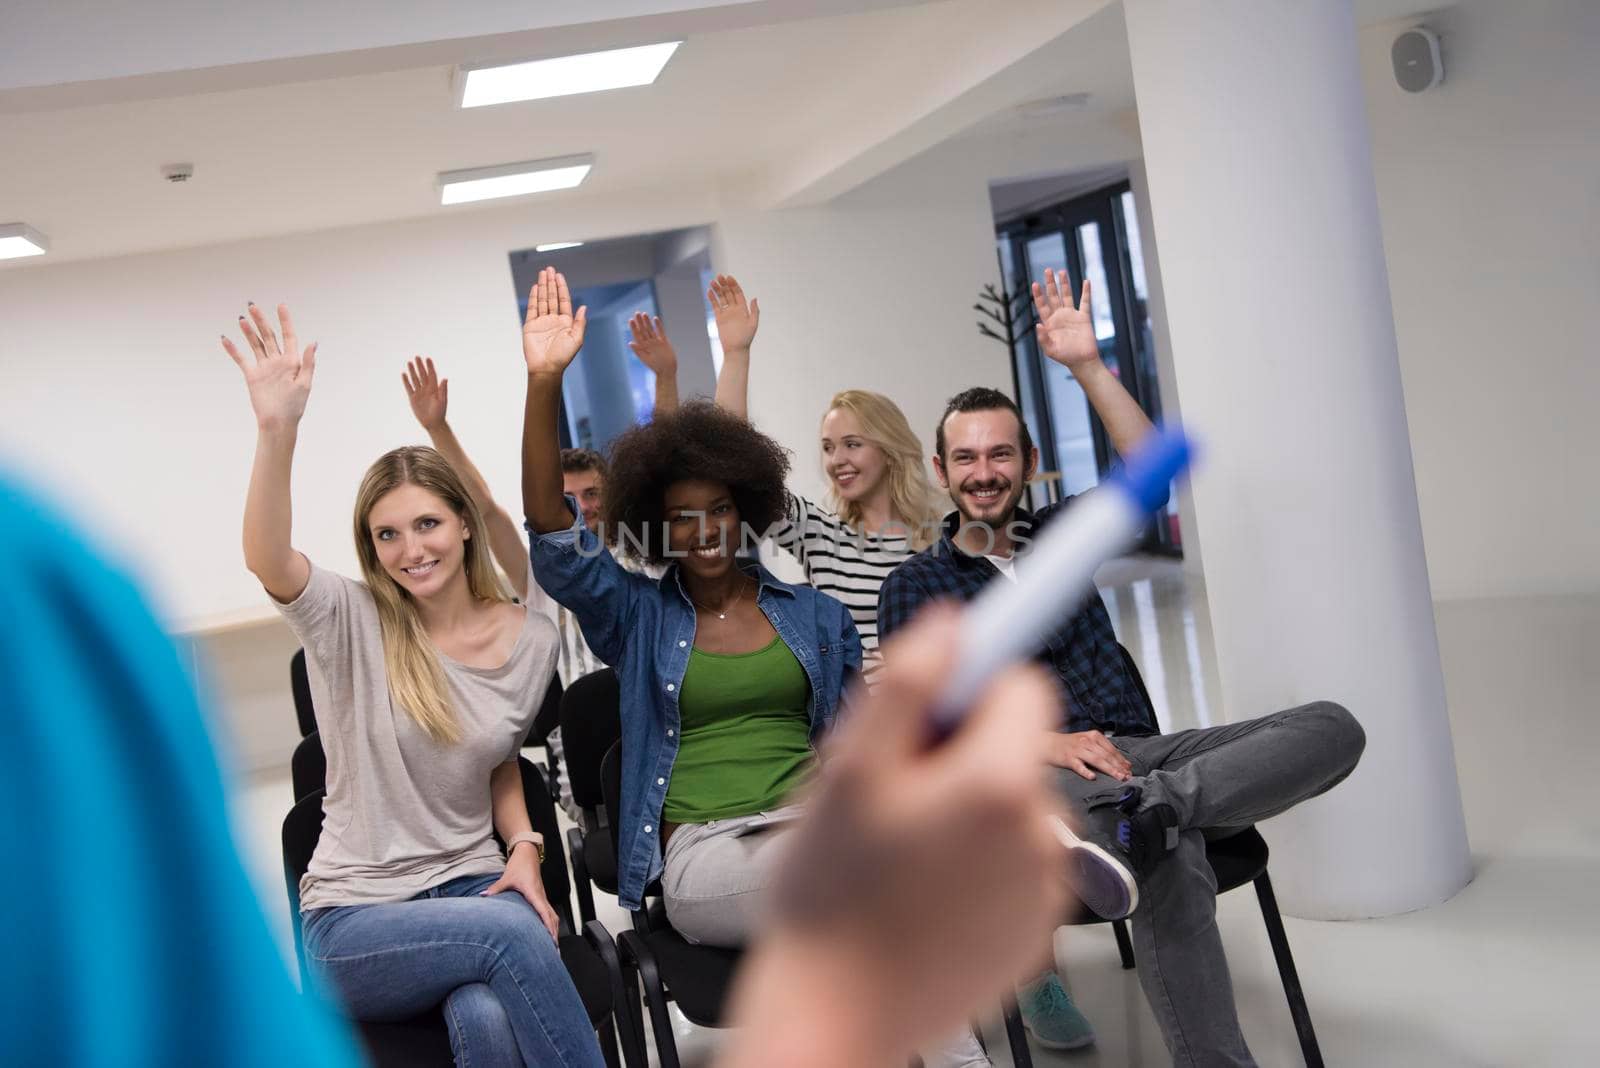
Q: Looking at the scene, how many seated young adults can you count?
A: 5